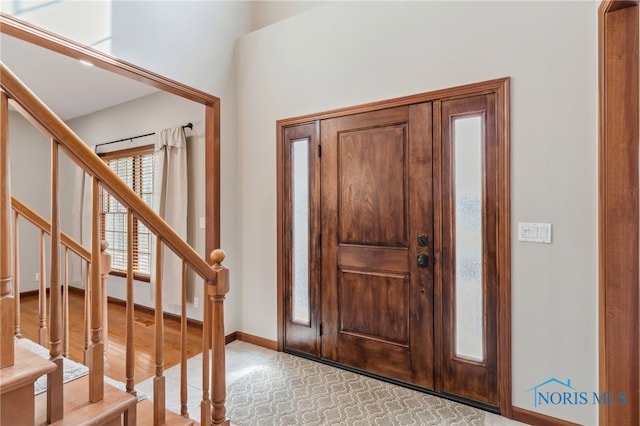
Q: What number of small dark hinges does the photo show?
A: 3